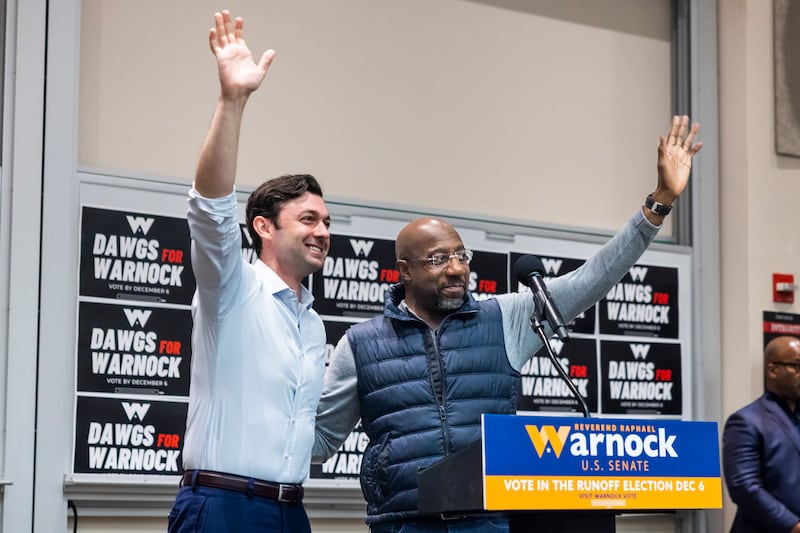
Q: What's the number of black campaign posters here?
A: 12